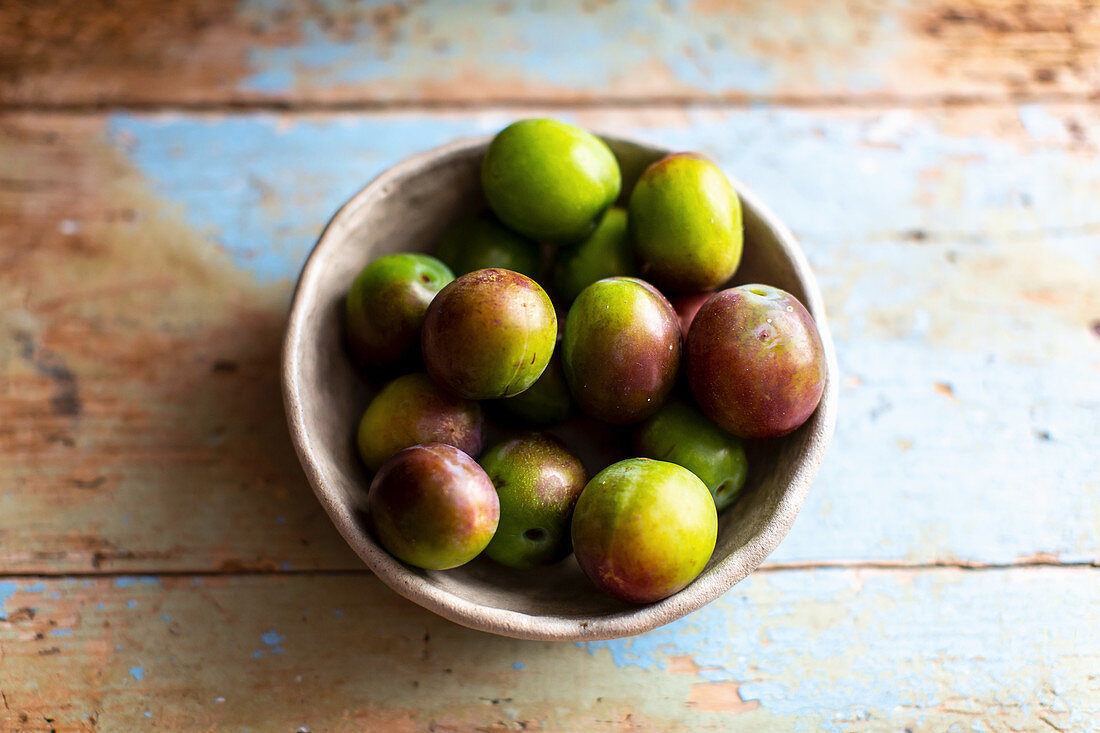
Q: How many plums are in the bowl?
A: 15